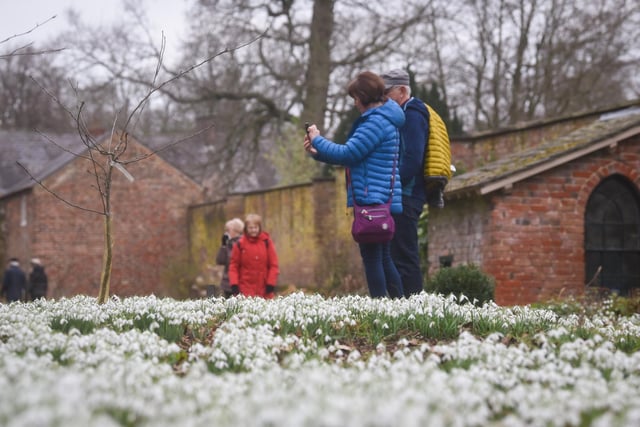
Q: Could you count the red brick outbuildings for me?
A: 2